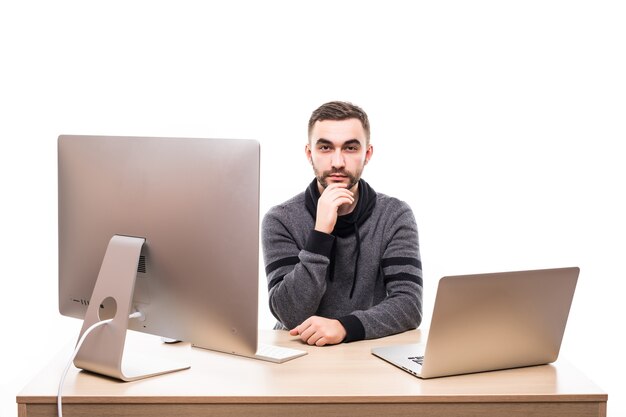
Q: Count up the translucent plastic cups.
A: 0